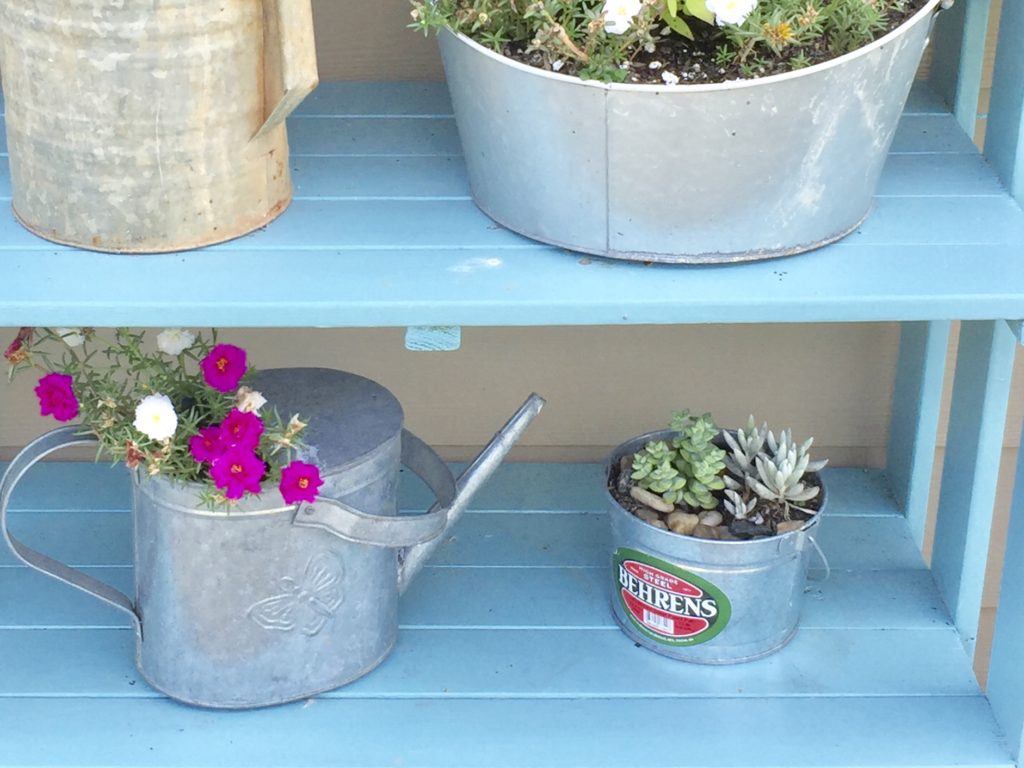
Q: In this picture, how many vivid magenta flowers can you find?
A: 6